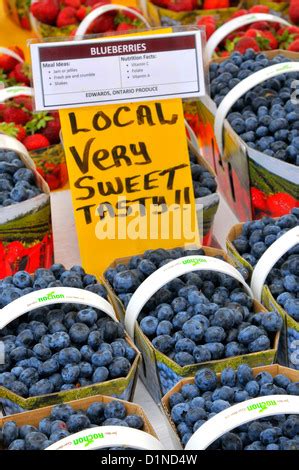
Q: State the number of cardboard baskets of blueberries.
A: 8